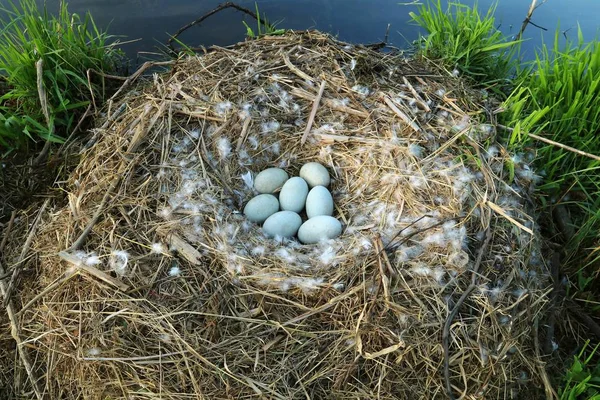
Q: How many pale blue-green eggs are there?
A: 7